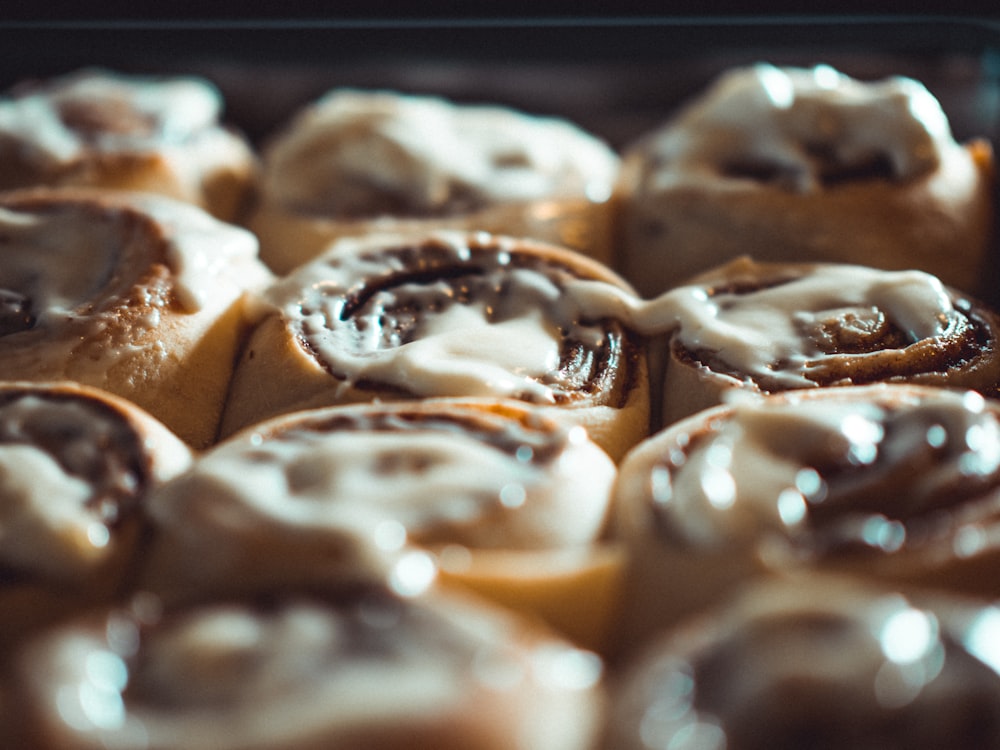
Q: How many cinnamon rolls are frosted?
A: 11